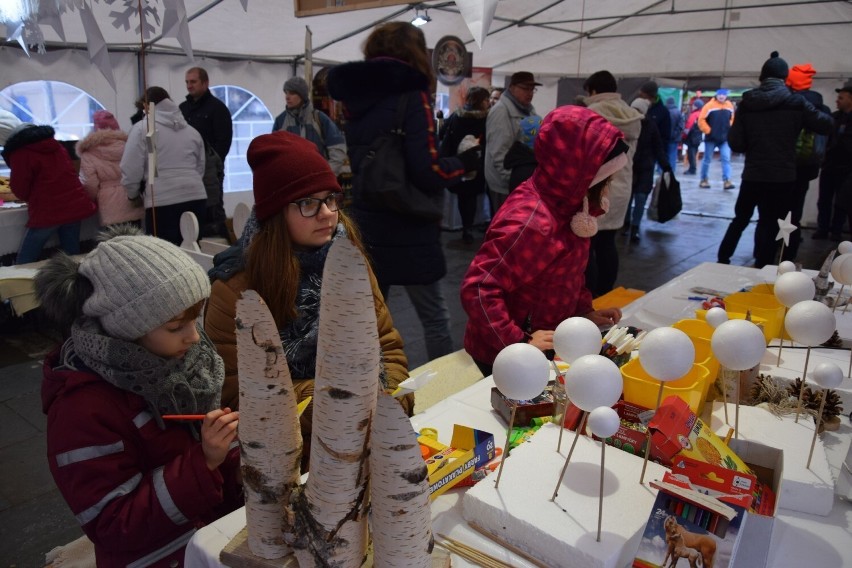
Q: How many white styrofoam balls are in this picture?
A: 14